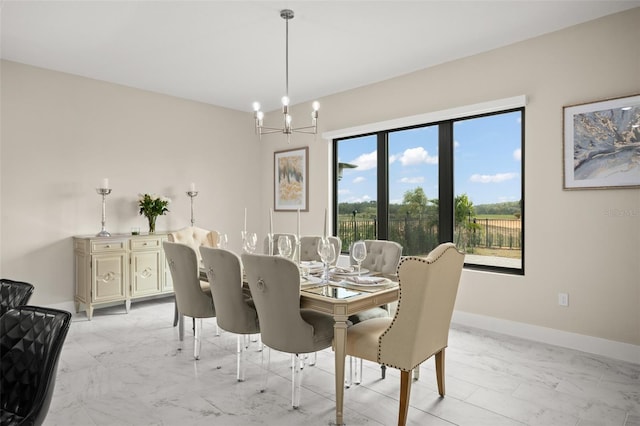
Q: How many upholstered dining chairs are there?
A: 8